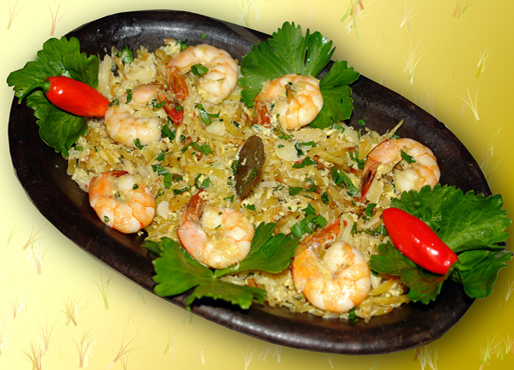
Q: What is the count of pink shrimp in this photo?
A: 7